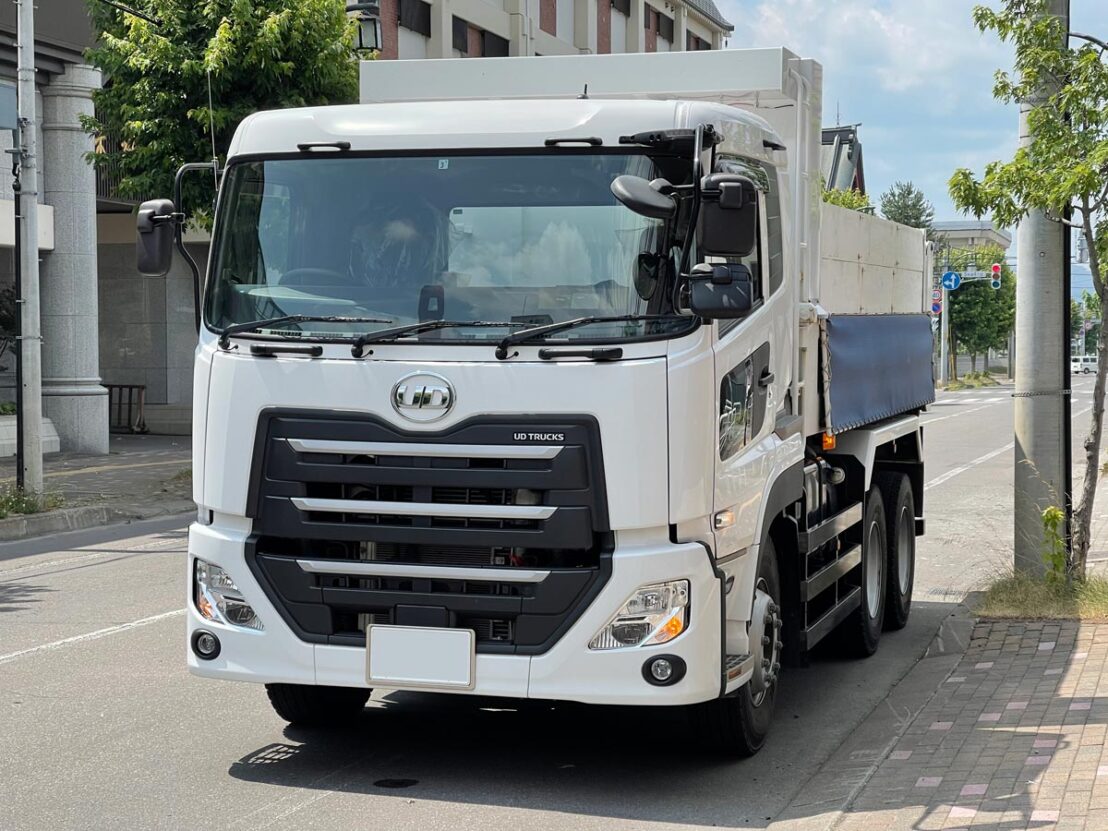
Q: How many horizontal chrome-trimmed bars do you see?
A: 3